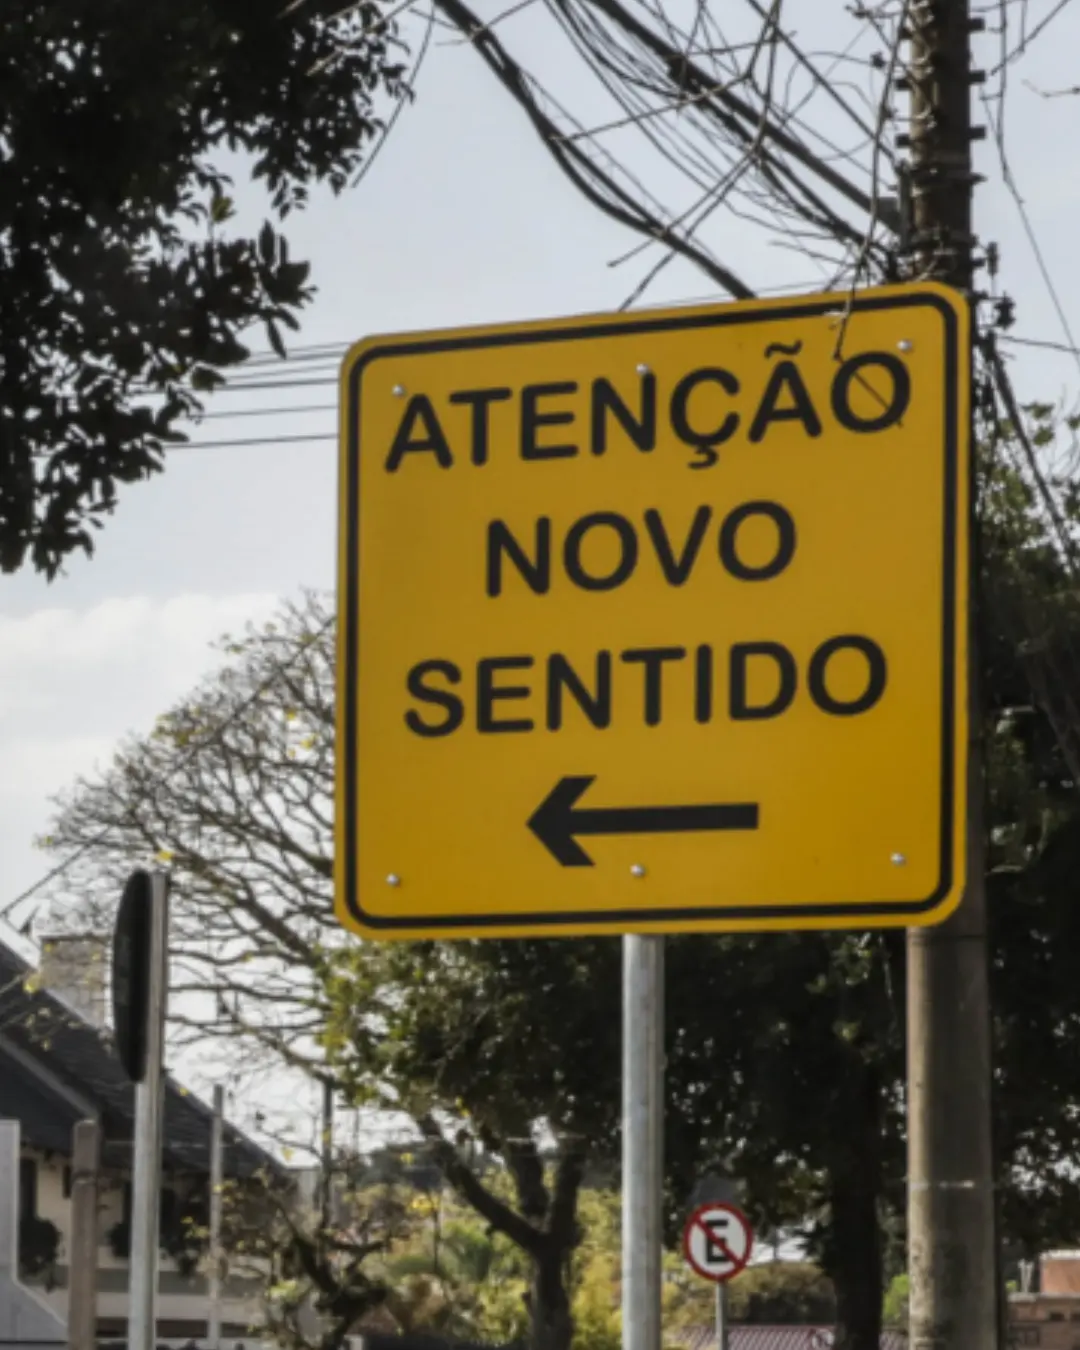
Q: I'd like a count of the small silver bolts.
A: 6